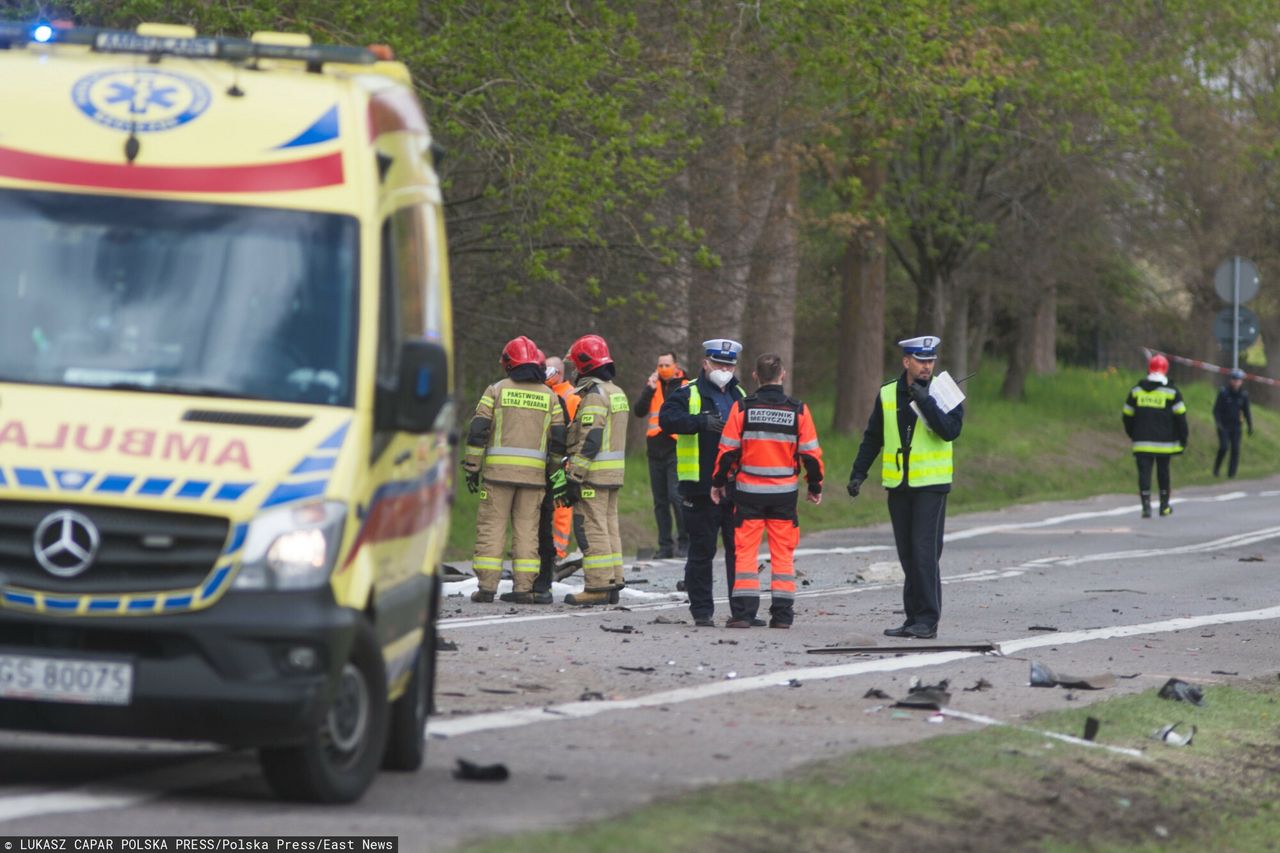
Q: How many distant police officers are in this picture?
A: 1